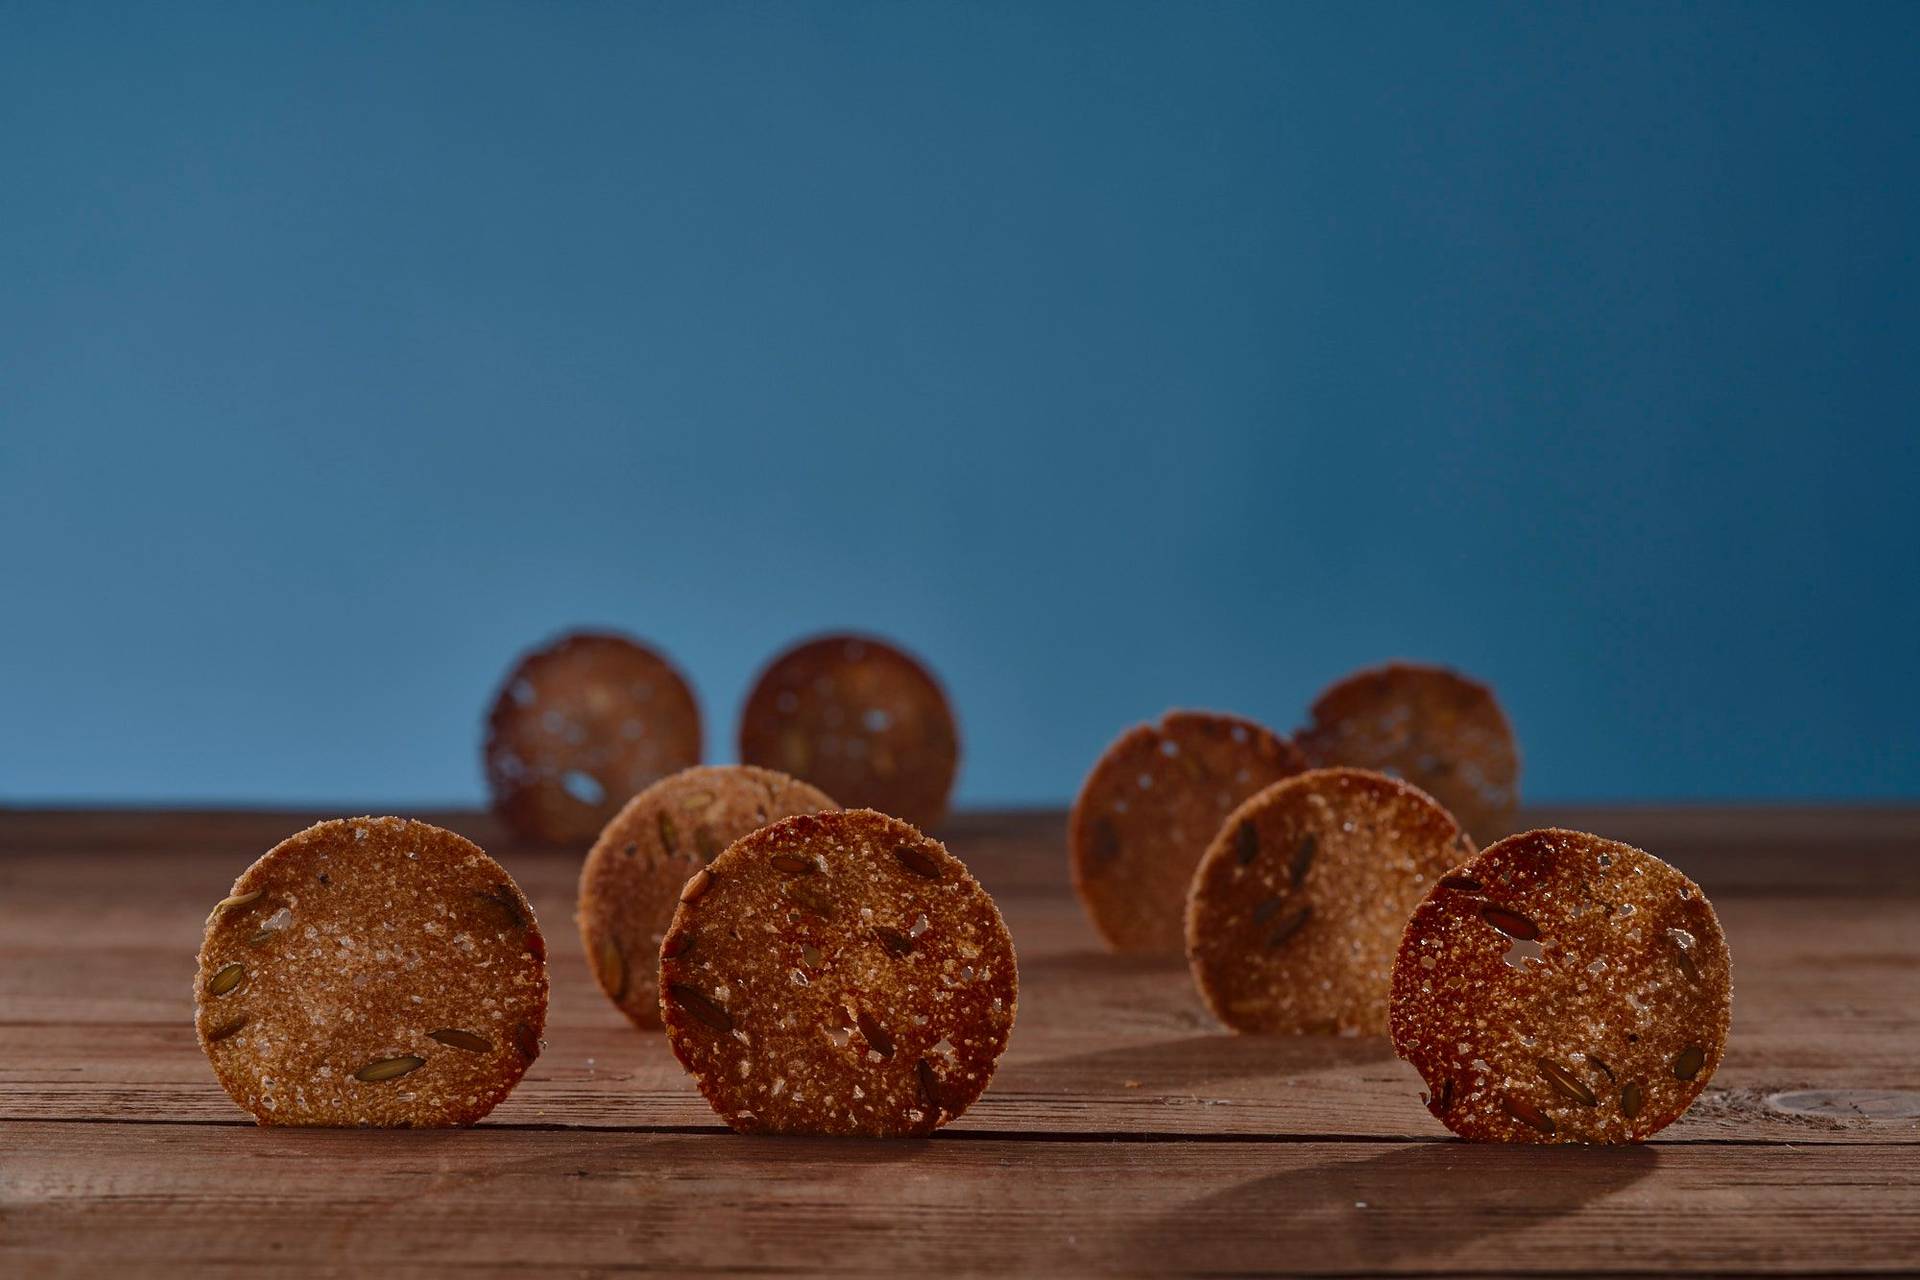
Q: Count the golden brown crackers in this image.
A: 9